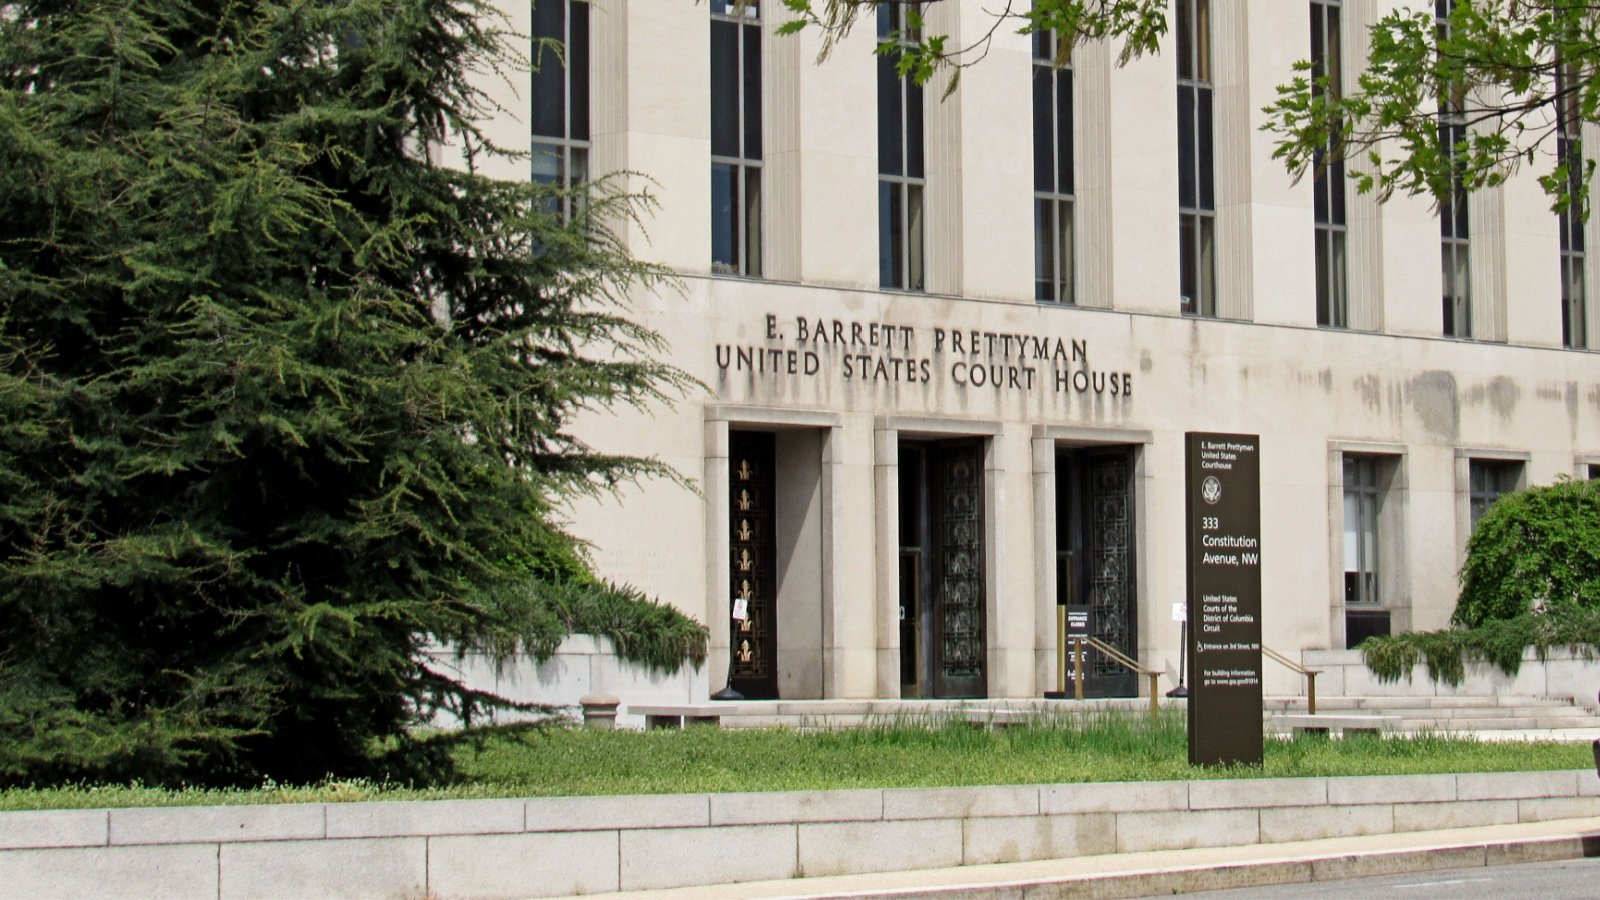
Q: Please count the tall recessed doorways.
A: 3